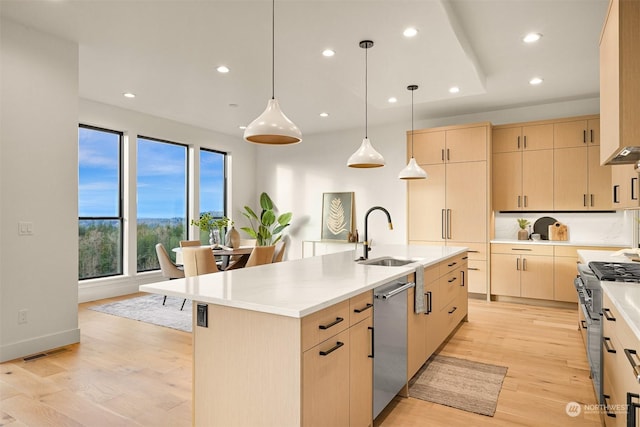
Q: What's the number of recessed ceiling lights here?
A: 10